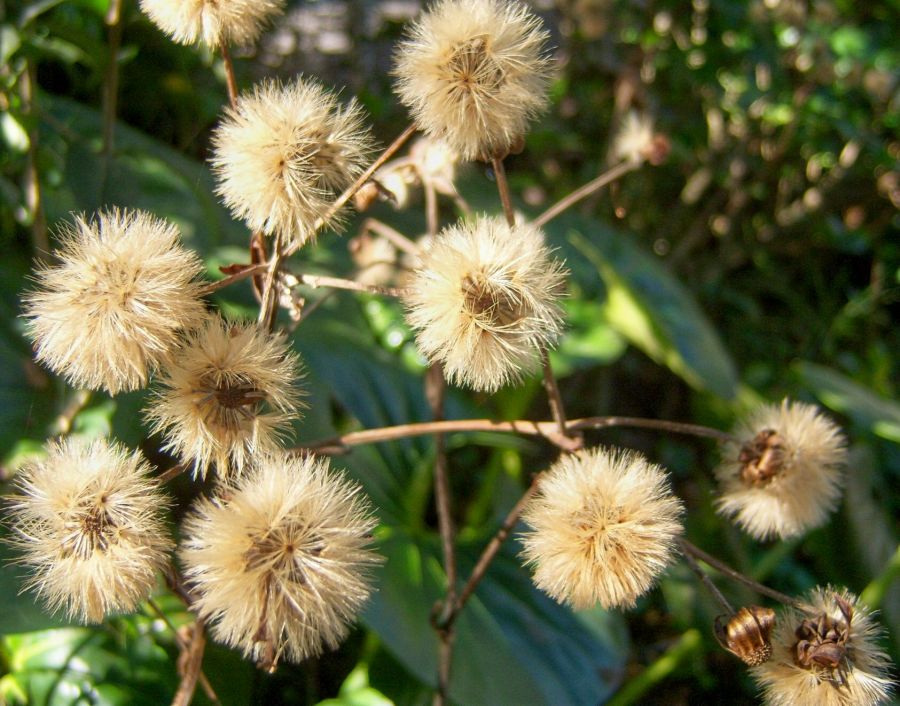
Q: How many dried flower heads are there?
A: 11